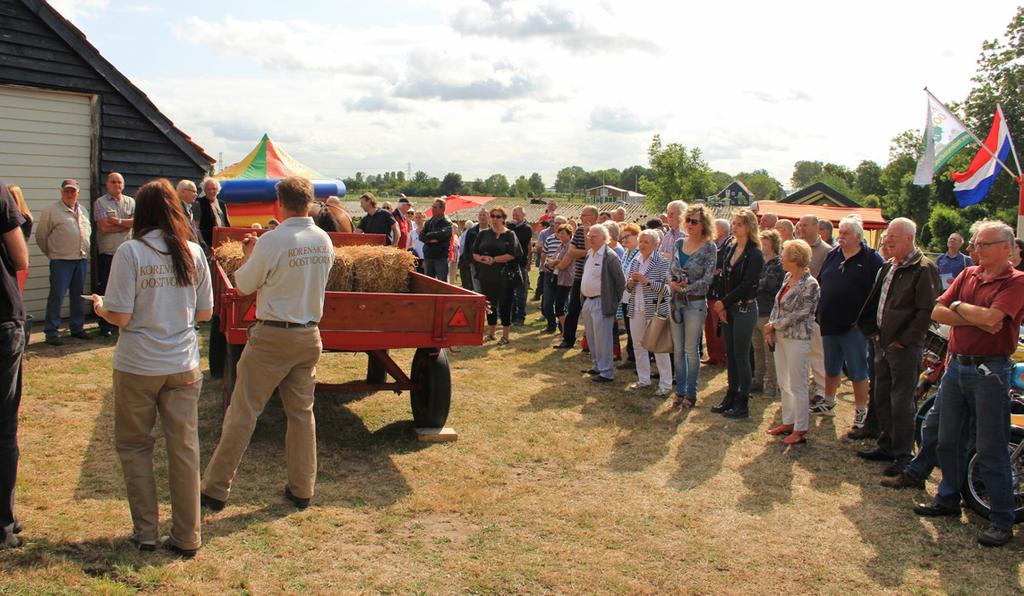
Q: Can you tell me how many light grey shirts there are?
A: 2